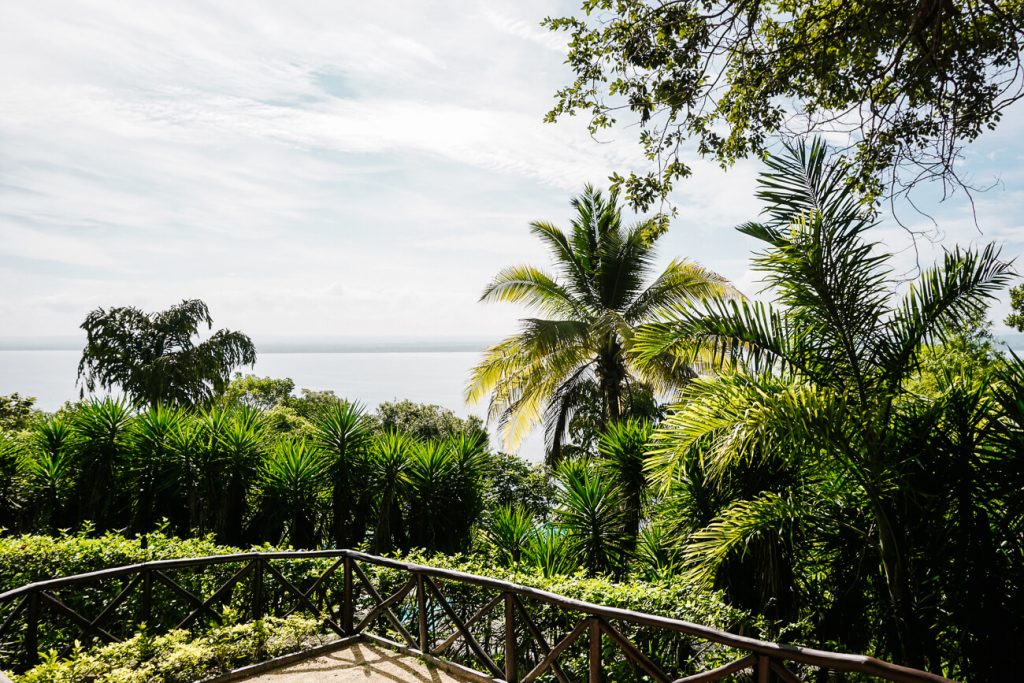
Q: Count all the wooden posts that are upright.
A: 8